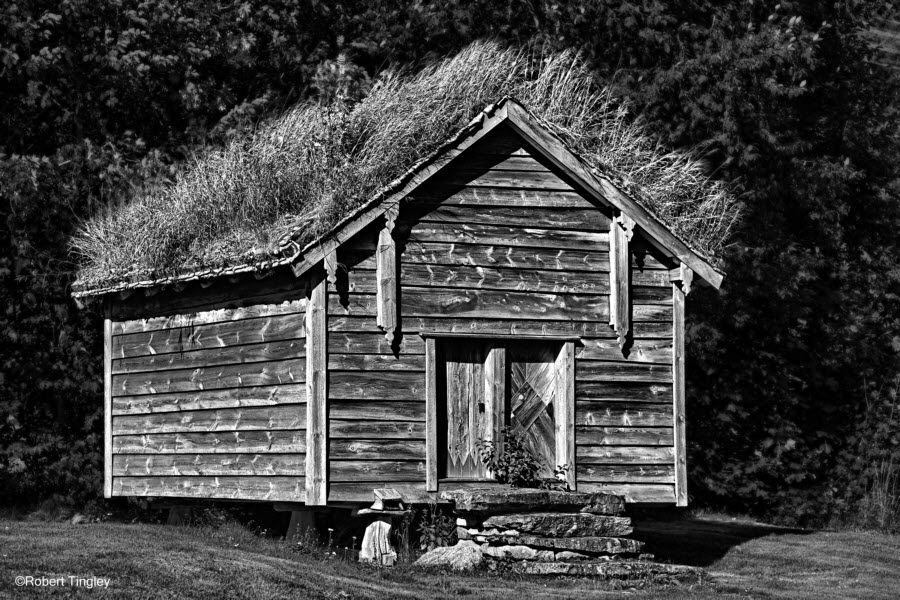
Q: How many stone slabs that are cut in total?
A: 4